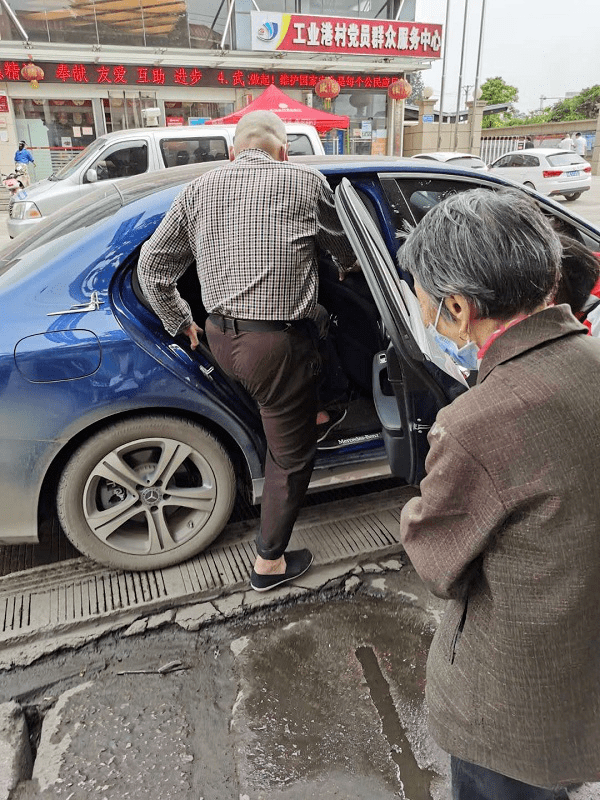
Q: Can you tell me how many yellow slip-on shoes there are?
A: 0